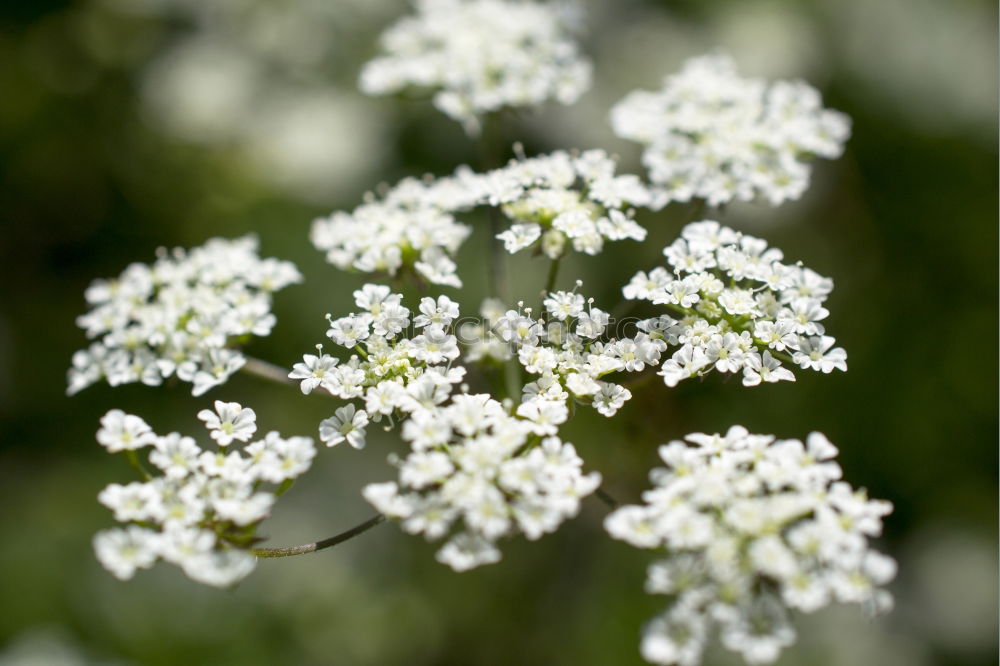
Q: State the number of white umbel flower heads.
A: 11